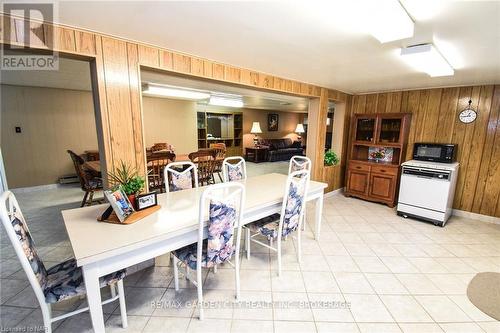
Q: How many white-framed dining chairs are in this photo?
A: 6